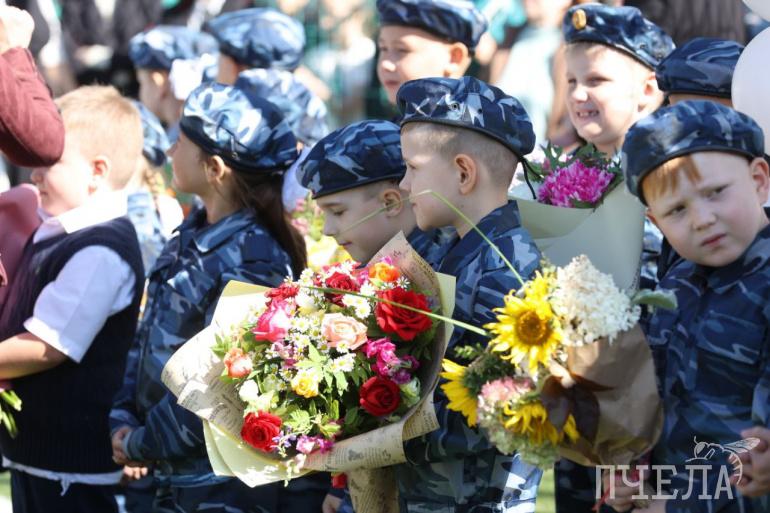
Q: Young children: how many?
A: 12